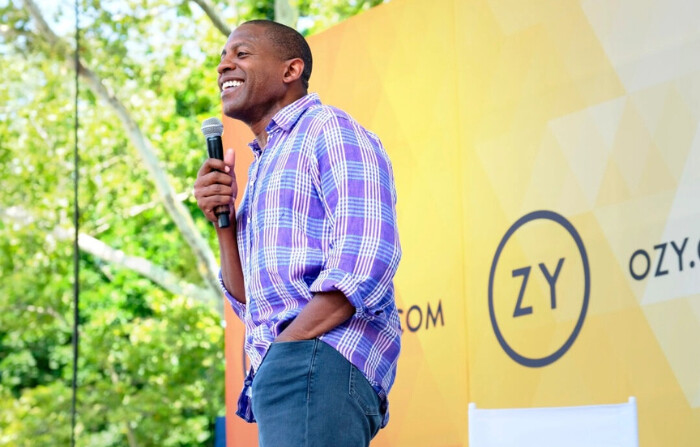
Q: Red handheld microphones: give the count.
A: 0